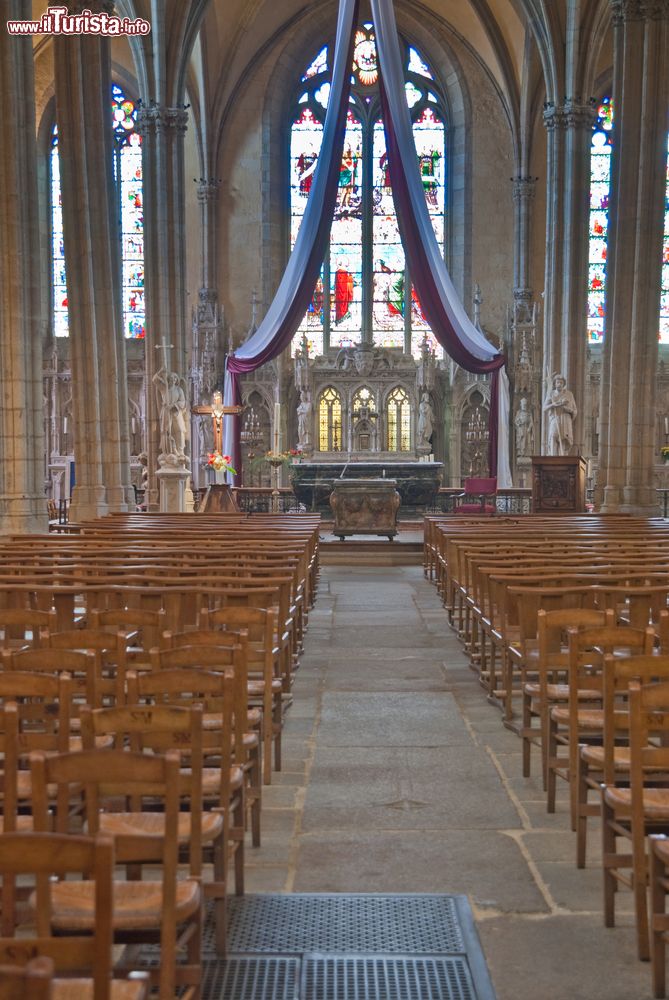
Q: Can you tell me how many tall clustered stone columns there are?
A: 5